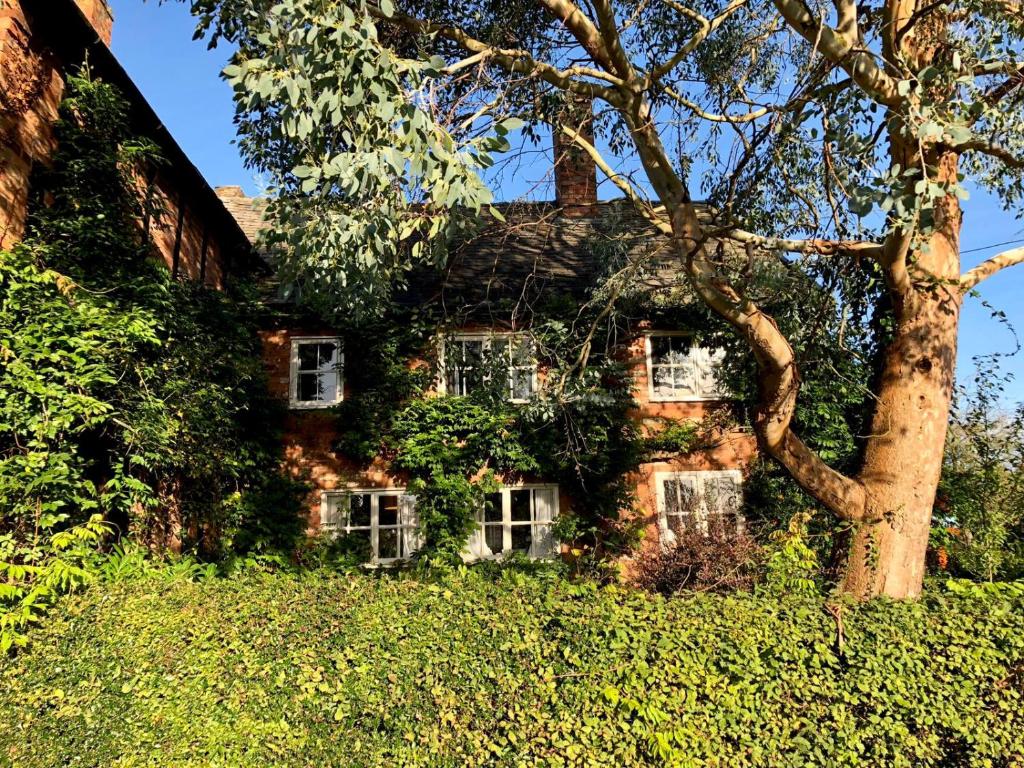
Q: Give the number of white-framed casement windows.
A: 6